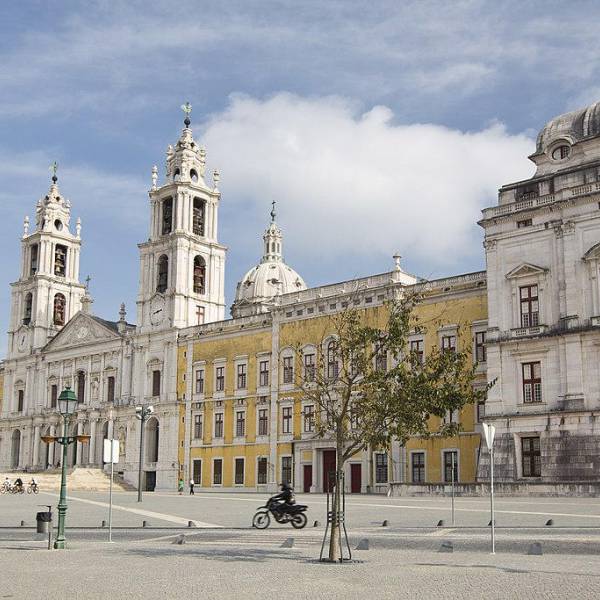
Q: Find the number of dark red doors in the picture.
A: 3